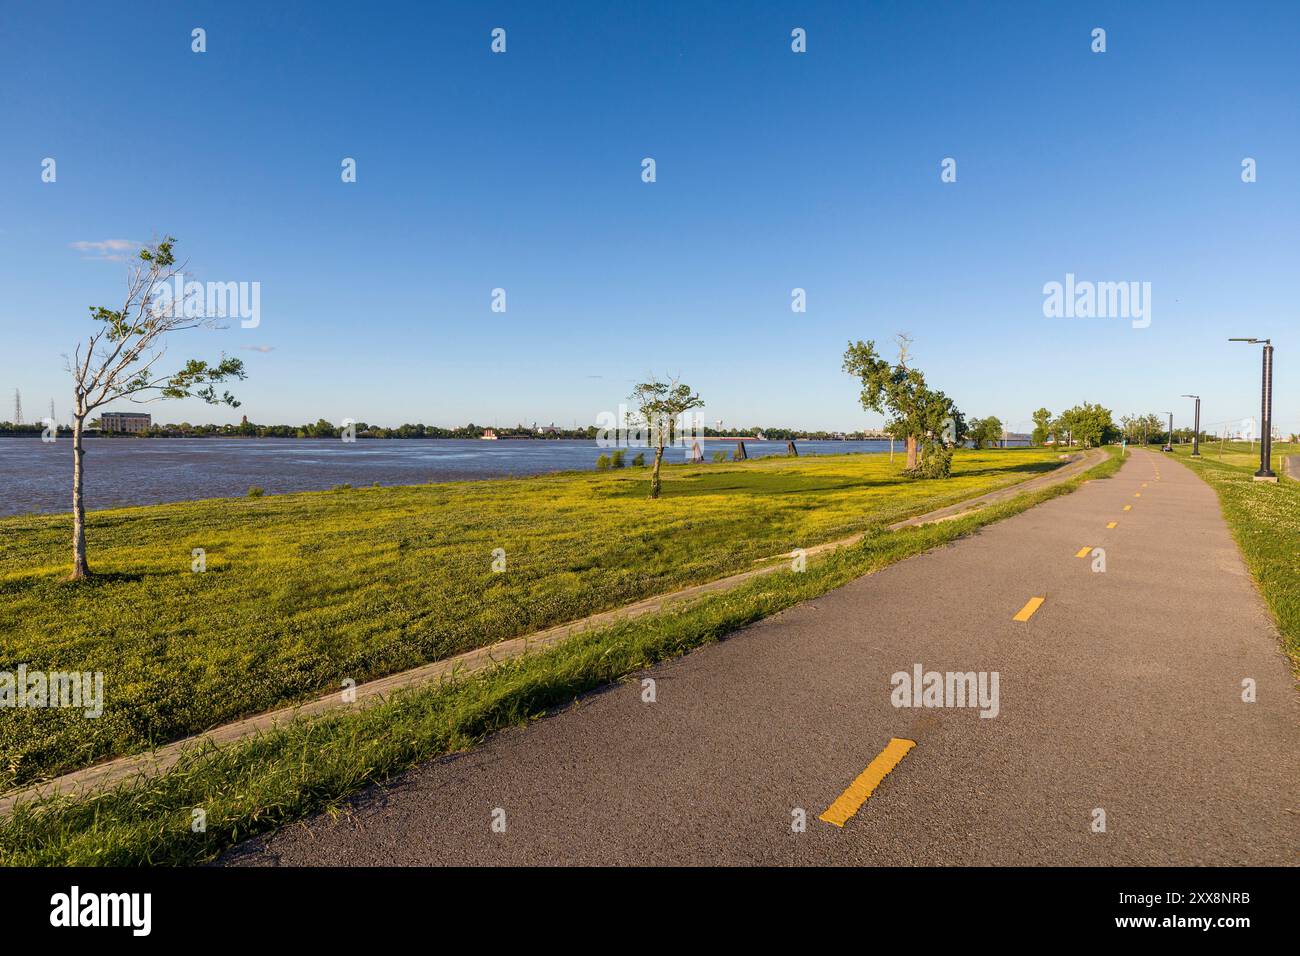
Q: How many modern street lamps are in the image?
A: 3